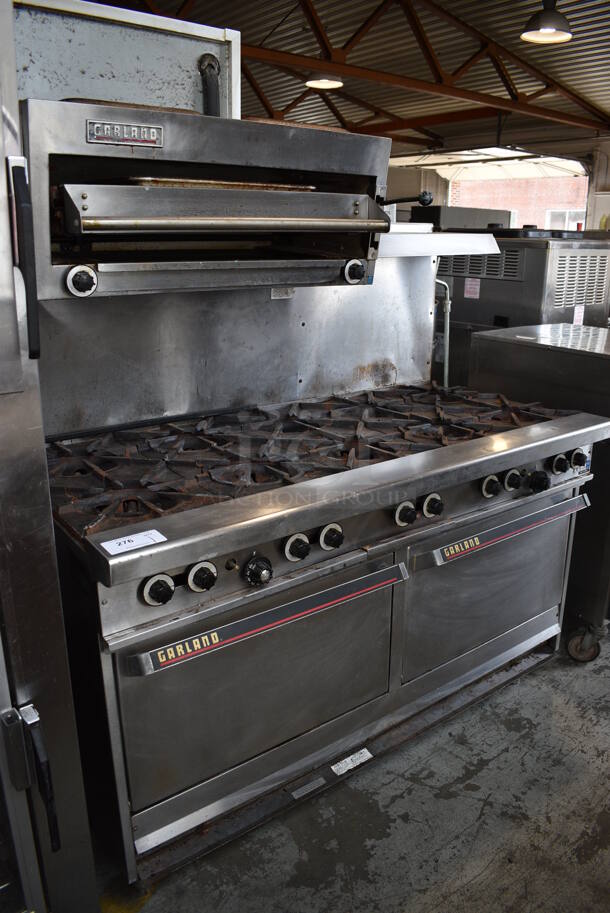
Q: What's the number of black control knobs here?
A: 14